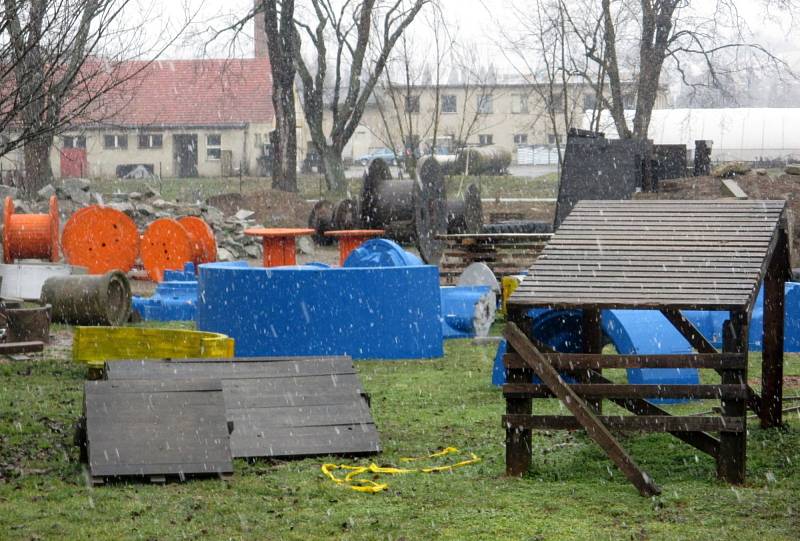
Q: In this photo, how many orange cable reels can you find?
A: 5